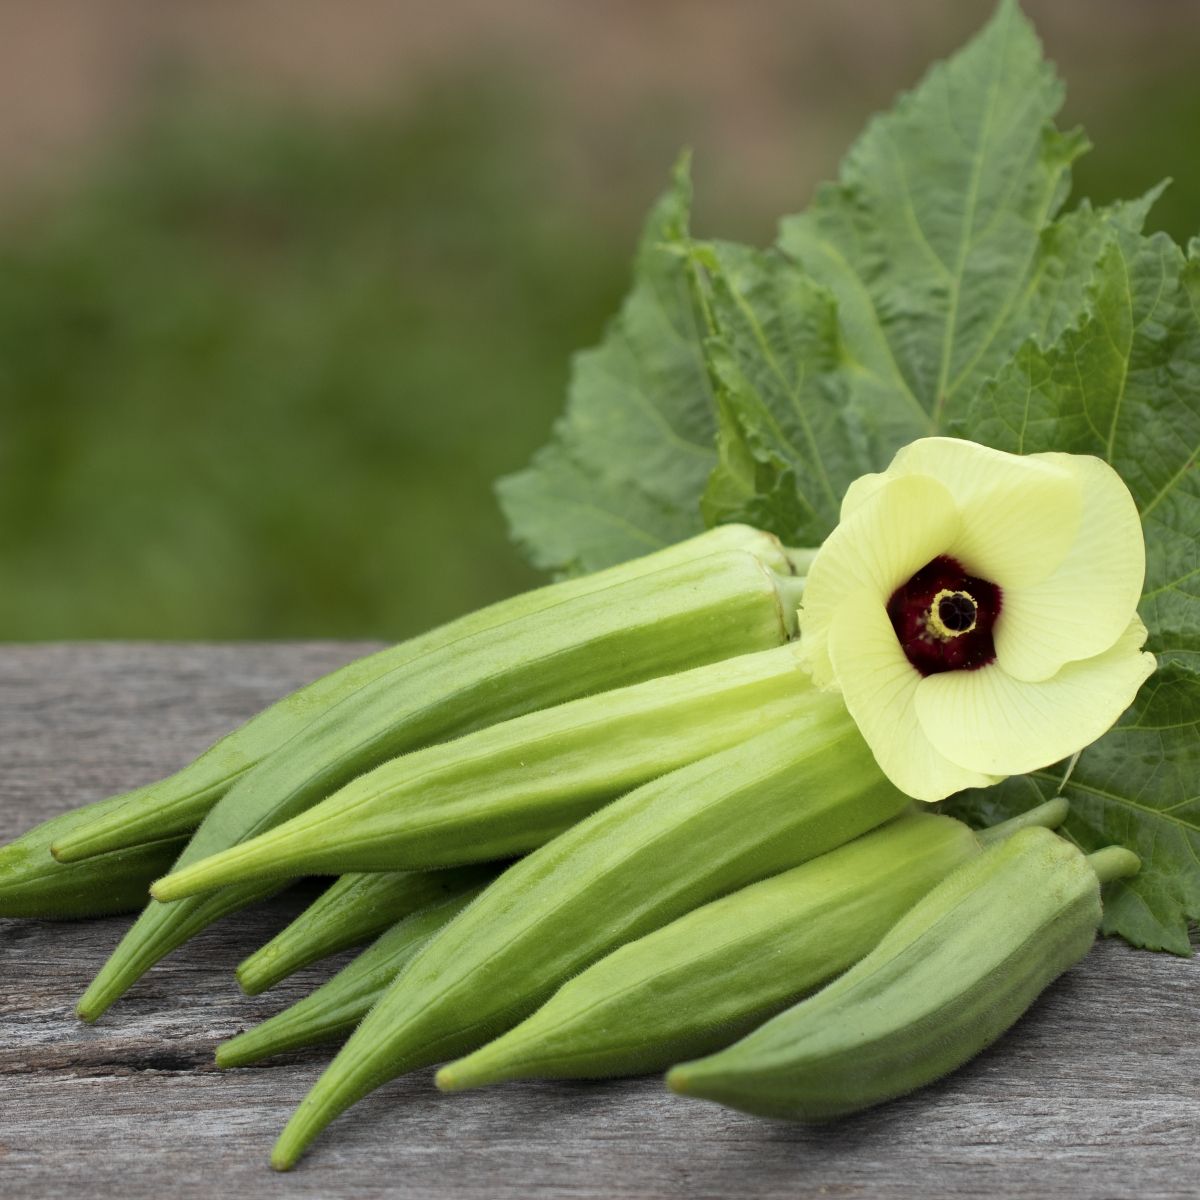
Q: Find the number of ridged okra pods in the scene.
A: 9